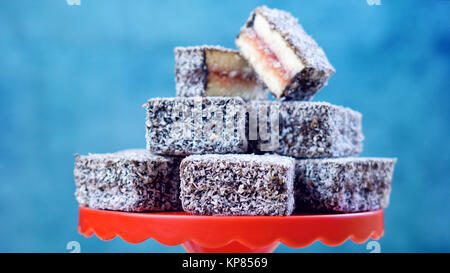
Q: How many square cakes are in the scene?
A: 7